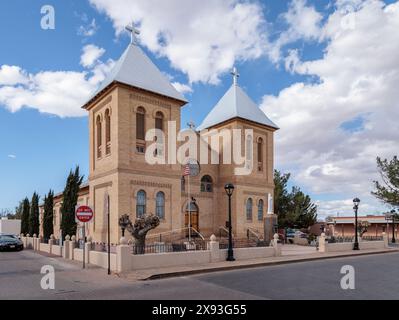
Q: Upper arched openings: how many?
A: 6